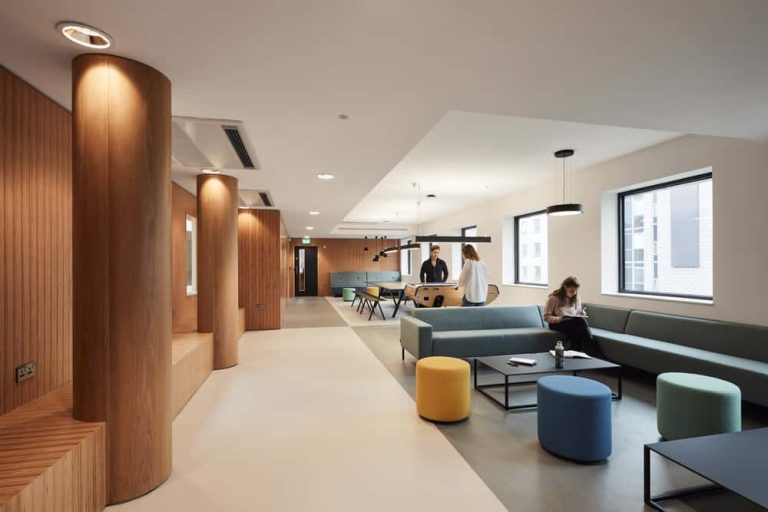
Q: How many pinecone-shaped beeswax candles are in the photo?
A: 0